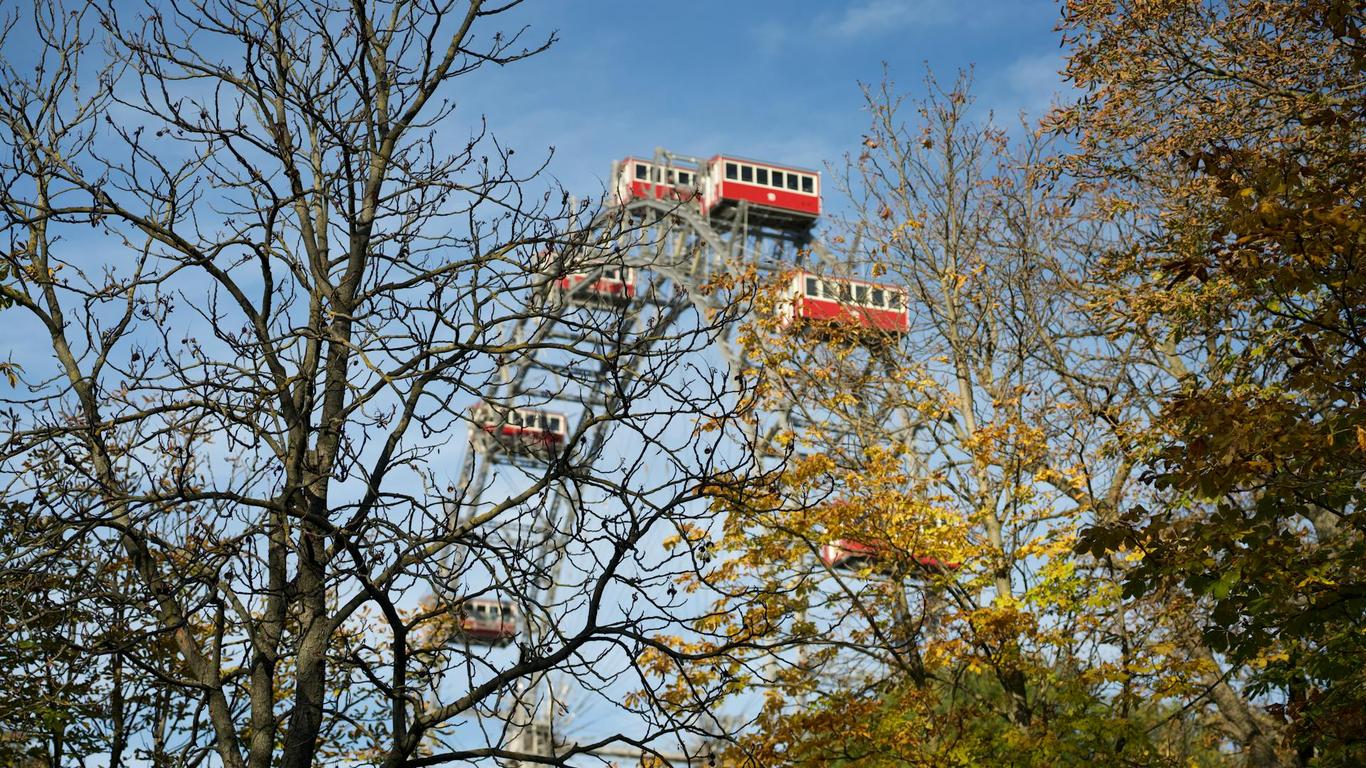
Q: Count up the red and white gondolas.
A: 7